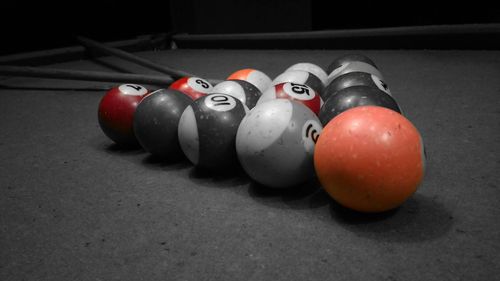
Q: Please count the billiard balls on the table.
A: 15